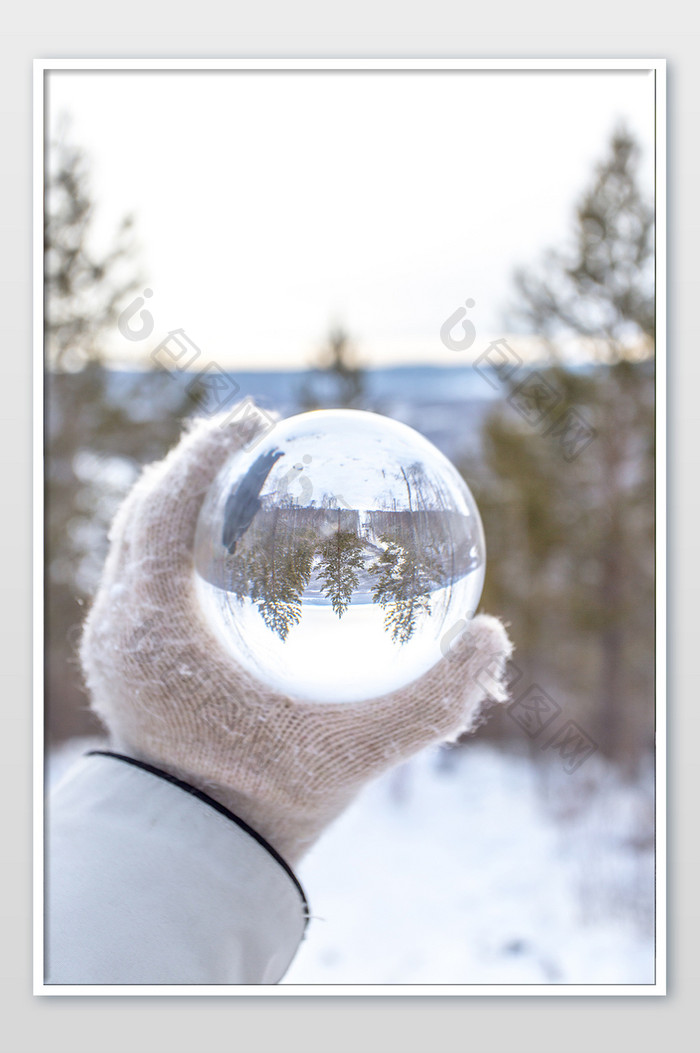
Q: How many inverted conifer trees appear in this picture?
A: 3